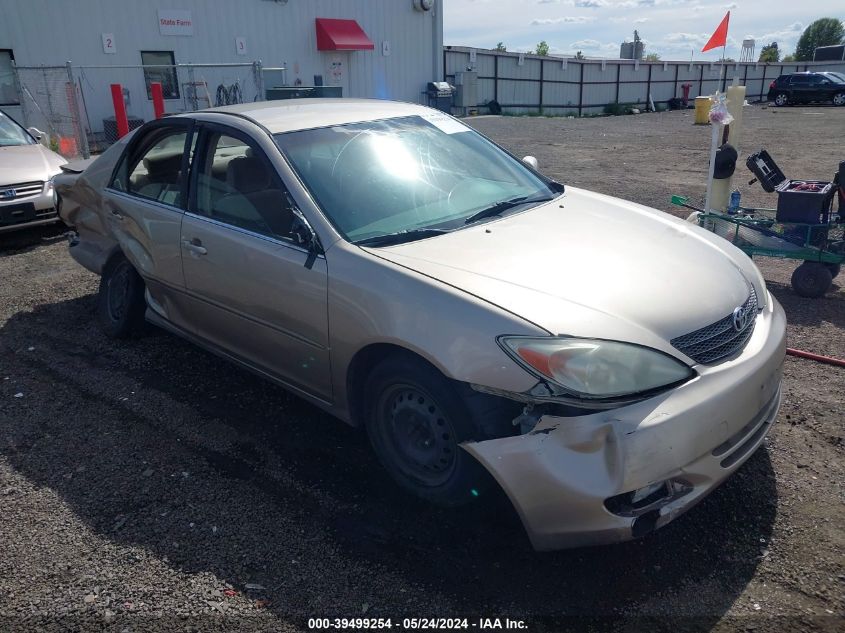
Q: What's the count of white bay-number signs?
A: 3